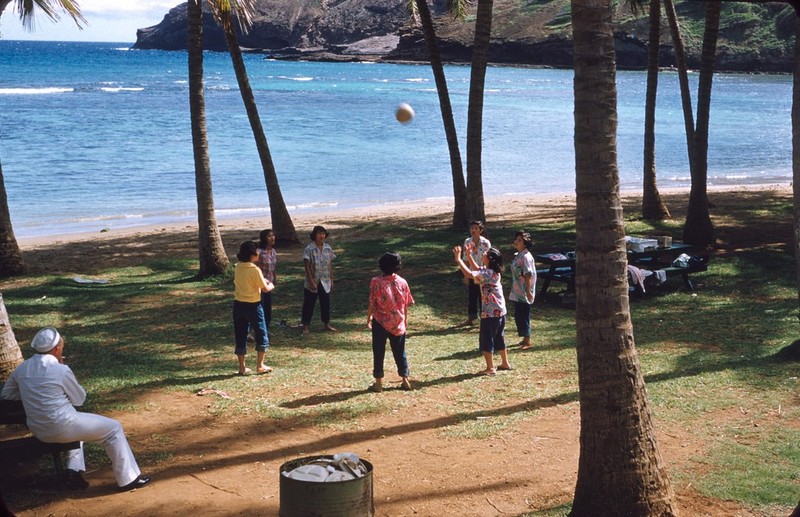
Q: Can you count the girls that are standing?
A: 7